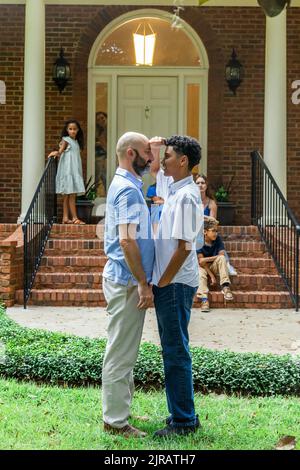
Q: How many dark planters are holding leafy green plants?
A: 2